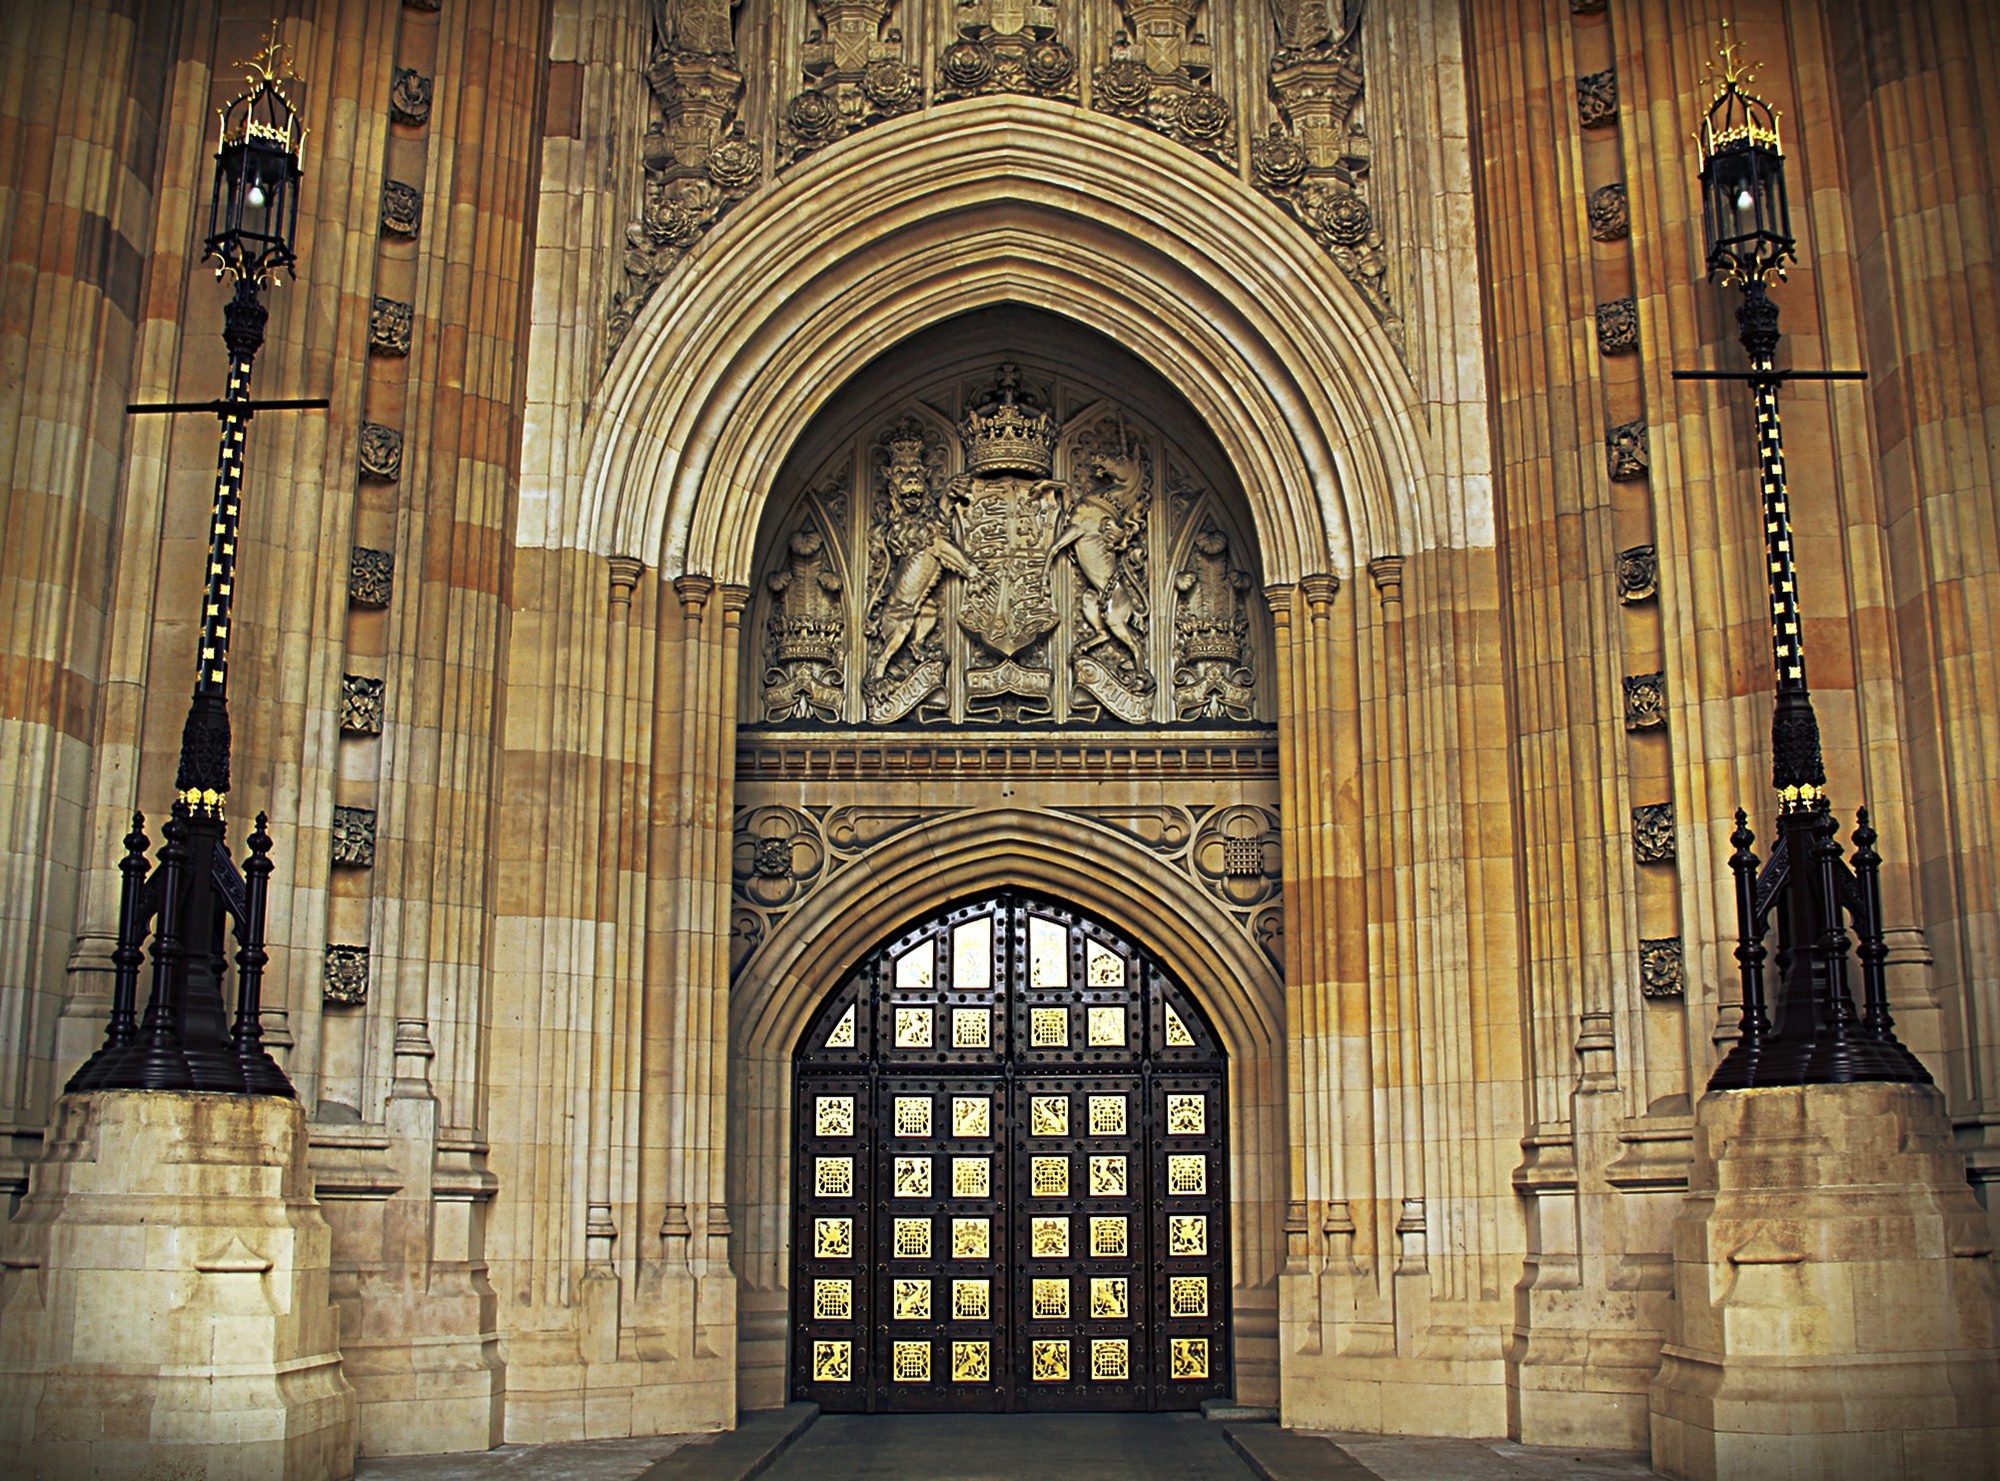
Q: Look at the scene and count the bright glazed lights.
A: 2